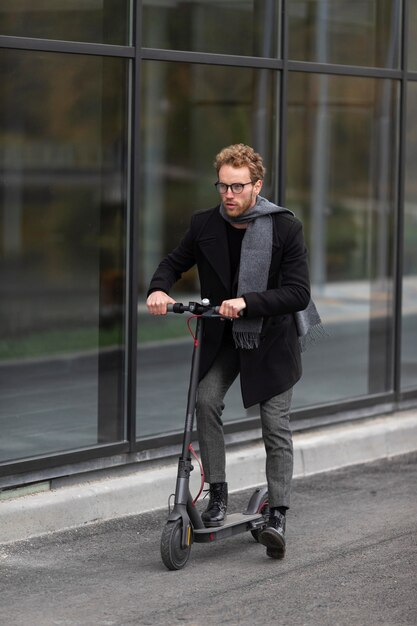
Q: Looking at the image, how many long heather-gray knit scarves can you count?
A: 1